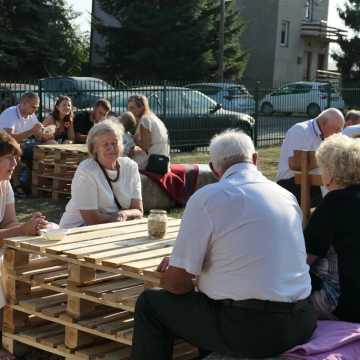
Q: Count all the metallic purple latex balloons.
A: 0